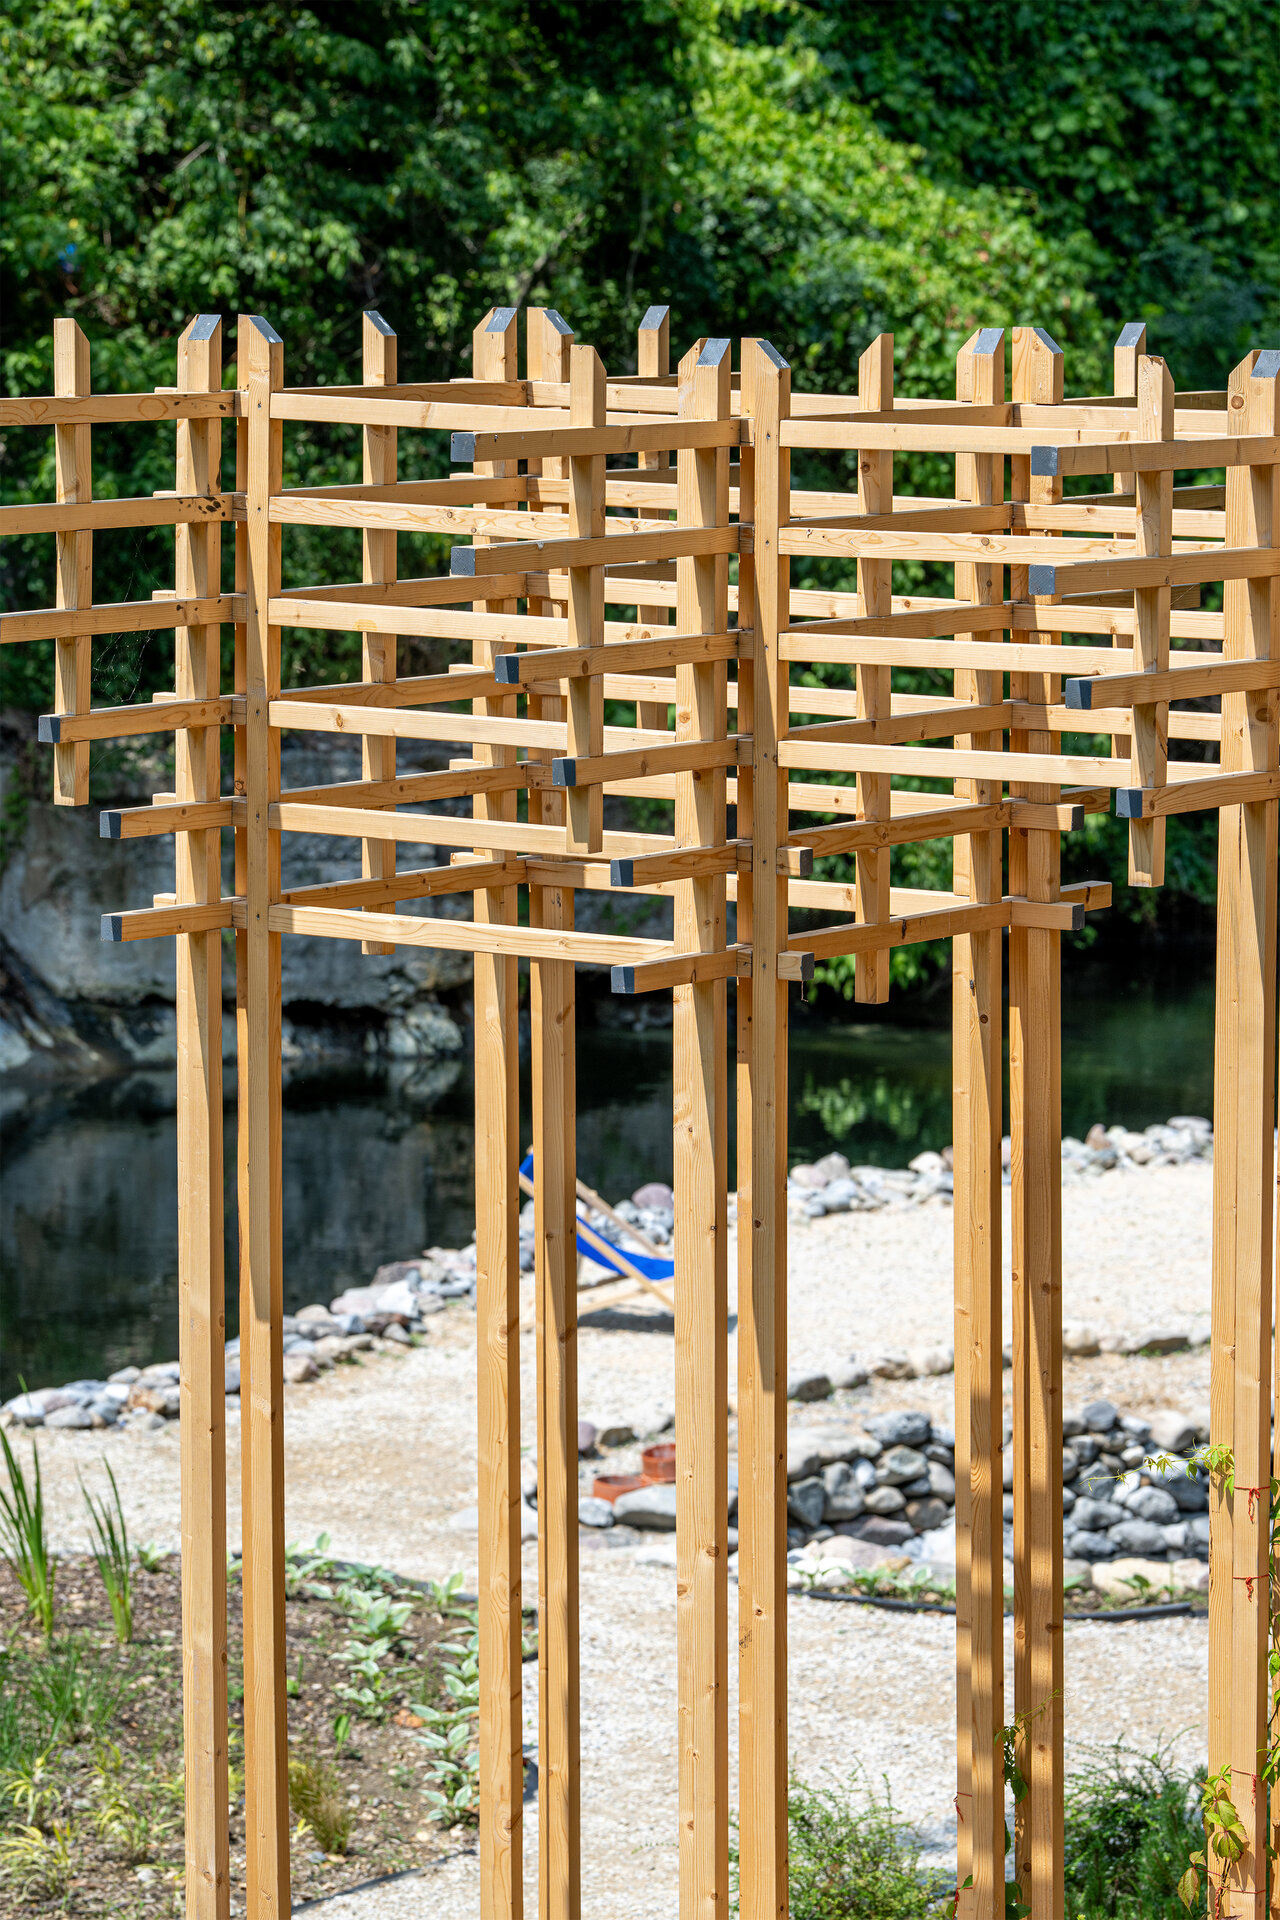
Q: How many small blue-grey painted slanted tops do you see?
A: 12